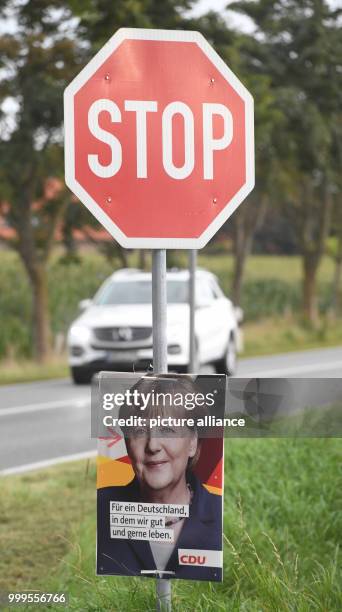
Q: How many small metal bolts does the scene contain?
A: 4